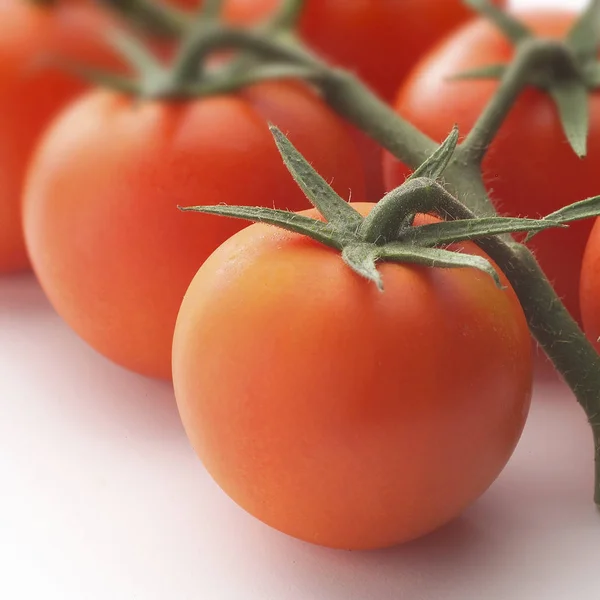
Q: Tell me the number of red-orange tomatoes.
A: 6